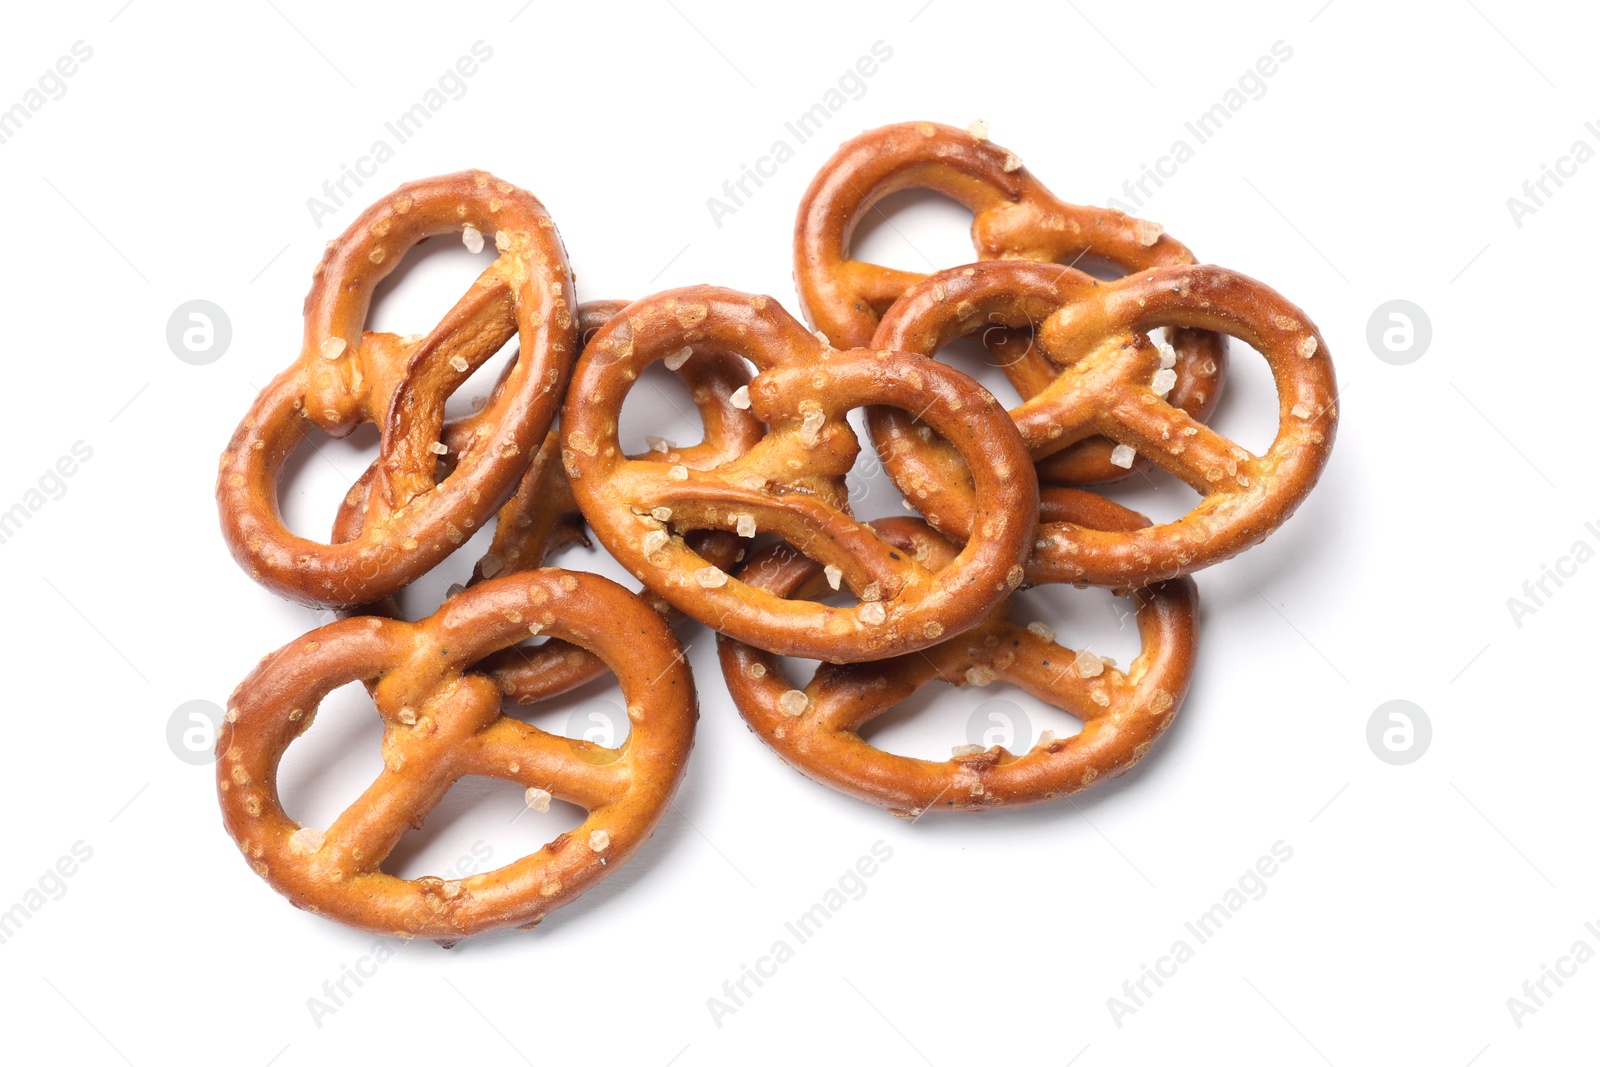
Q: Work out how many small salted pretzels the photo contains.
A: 7